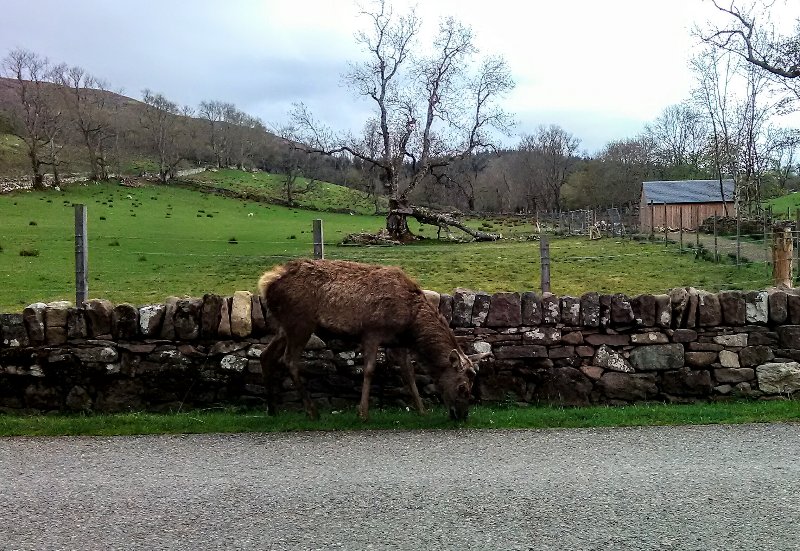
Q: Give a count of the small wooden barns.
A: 1